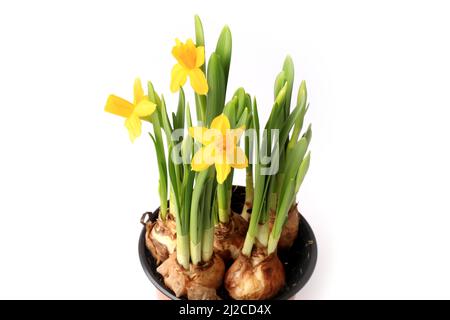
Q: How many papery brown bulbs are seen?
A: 5